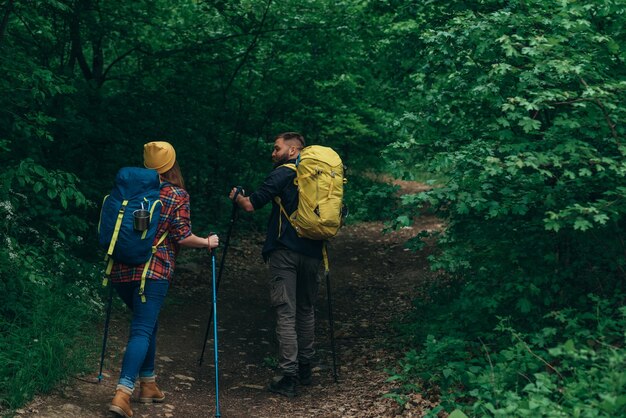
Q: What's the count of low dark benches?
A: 0